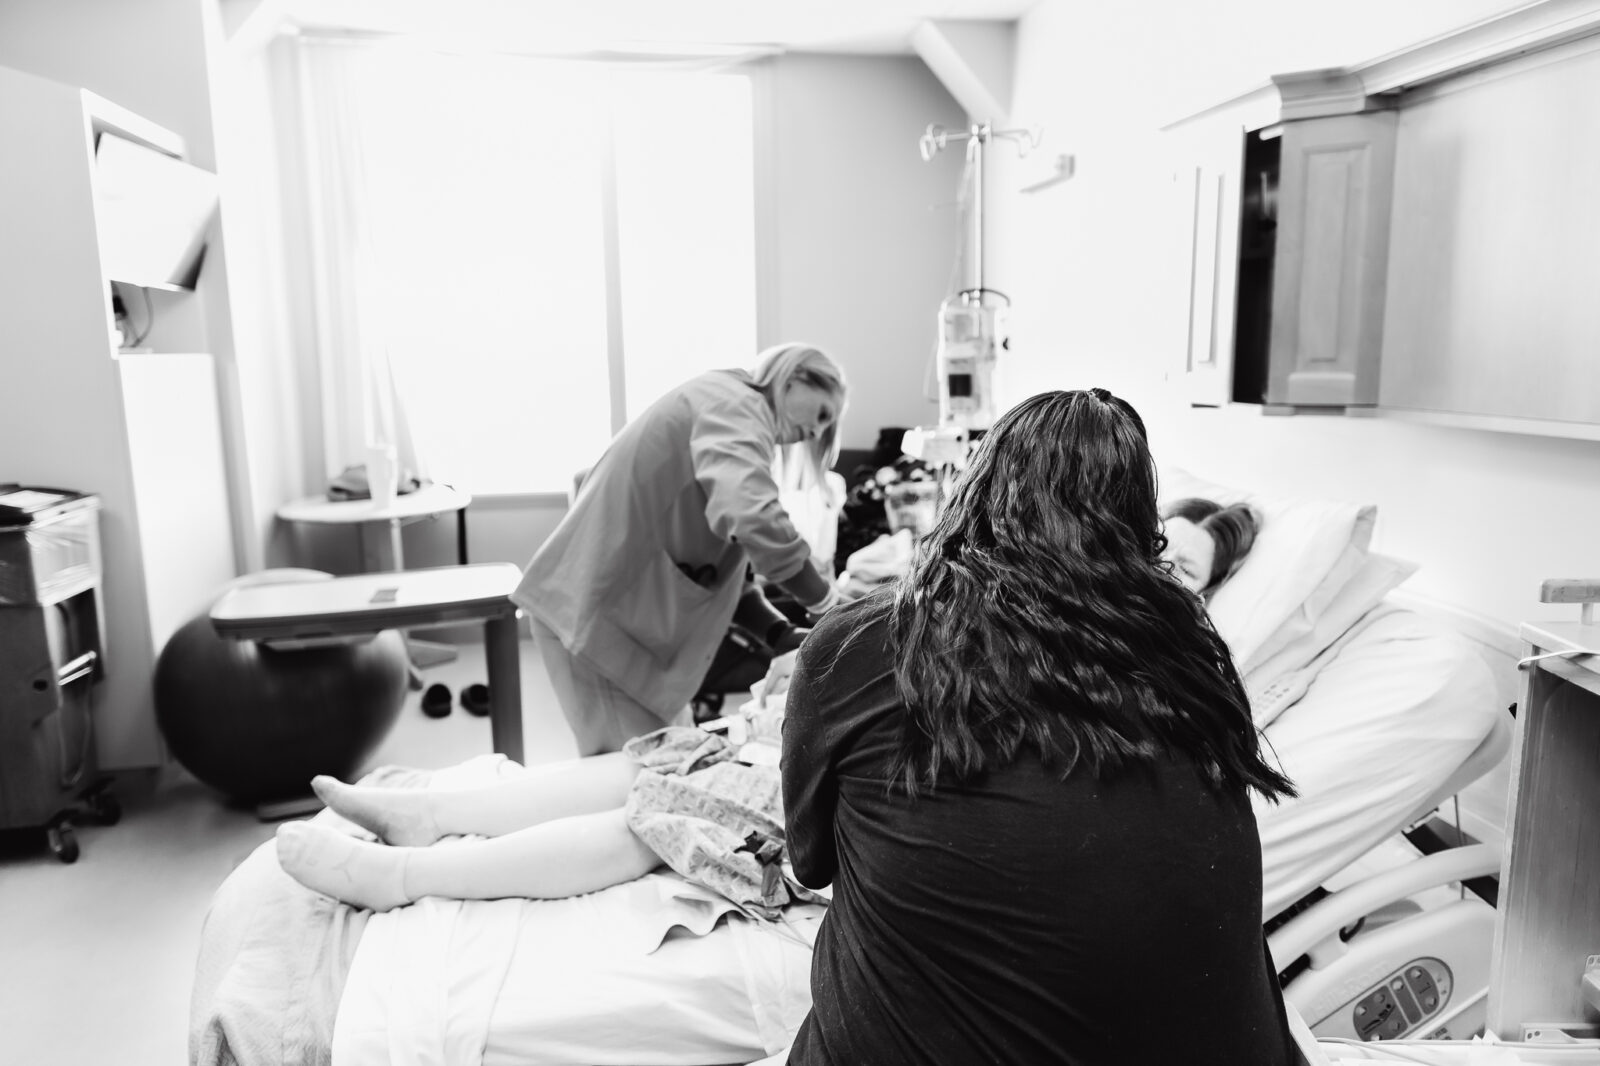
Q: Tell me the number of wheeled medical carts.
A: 1